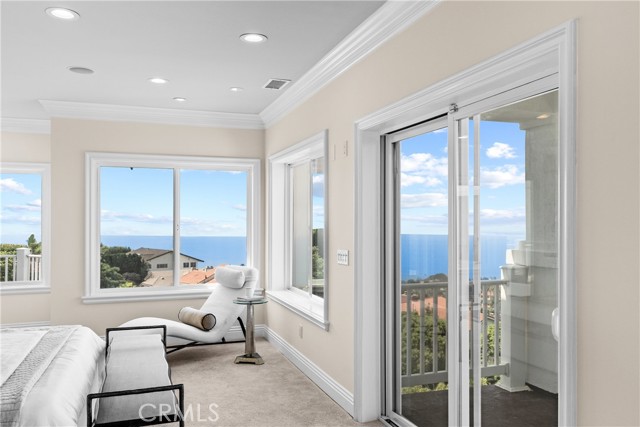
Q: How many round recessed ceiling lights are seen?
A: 5